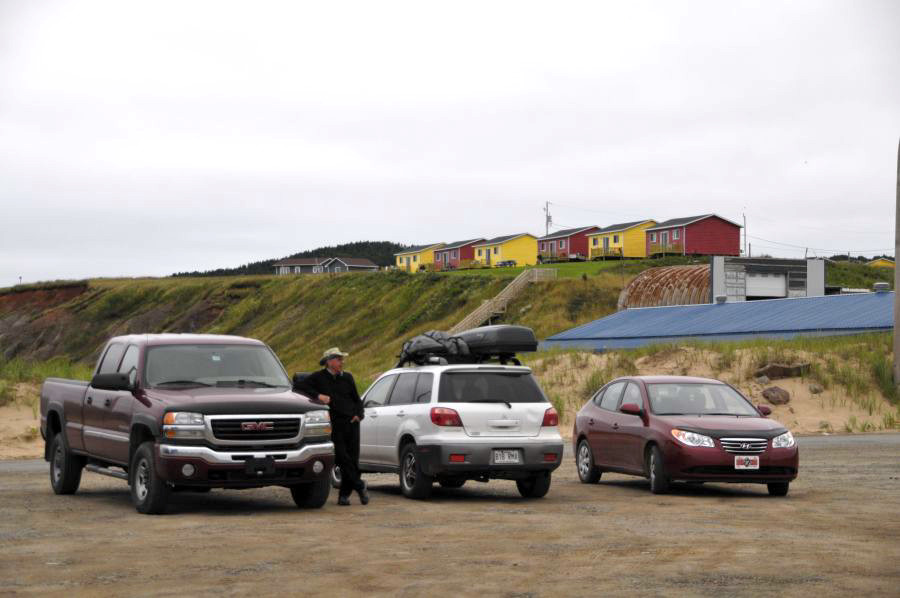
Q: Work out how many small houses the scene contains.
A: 6